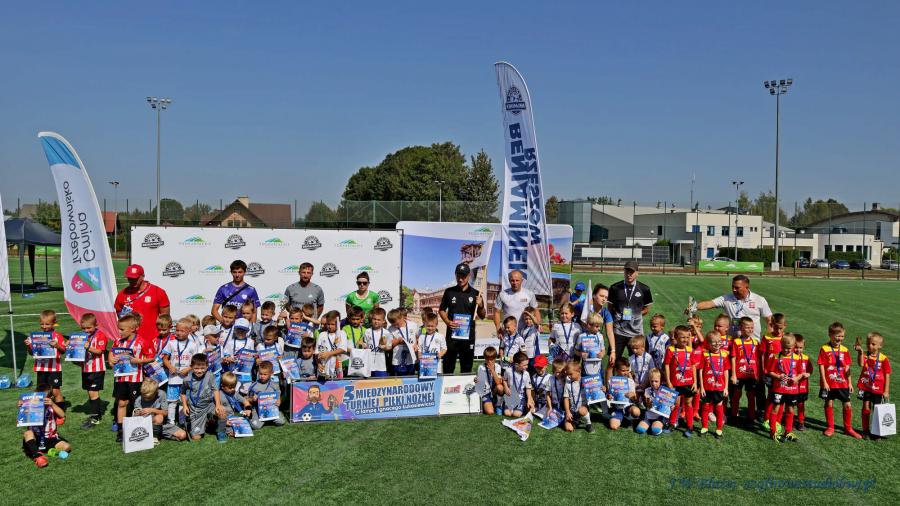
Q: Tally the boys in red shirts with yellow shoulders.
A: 10